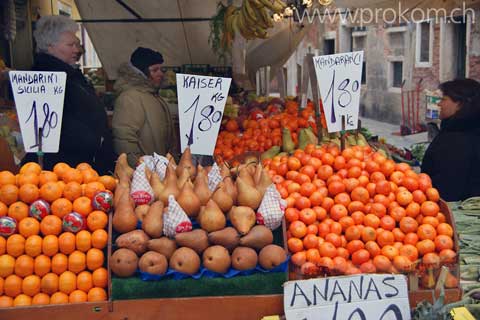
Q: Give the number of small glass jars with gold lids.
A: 0